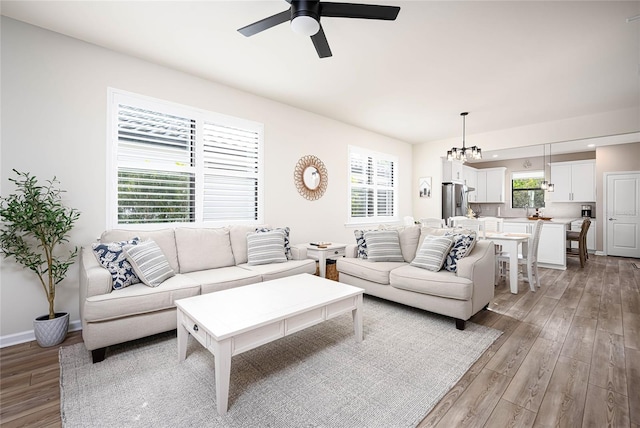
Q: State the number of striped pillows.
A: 4